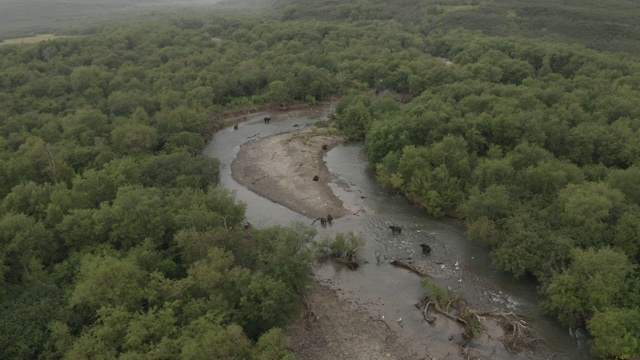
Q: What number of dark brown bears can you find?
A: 8